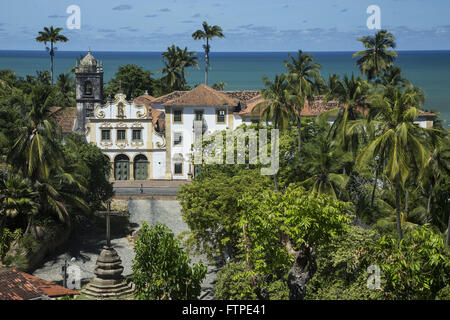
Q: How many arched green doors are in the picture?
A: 2